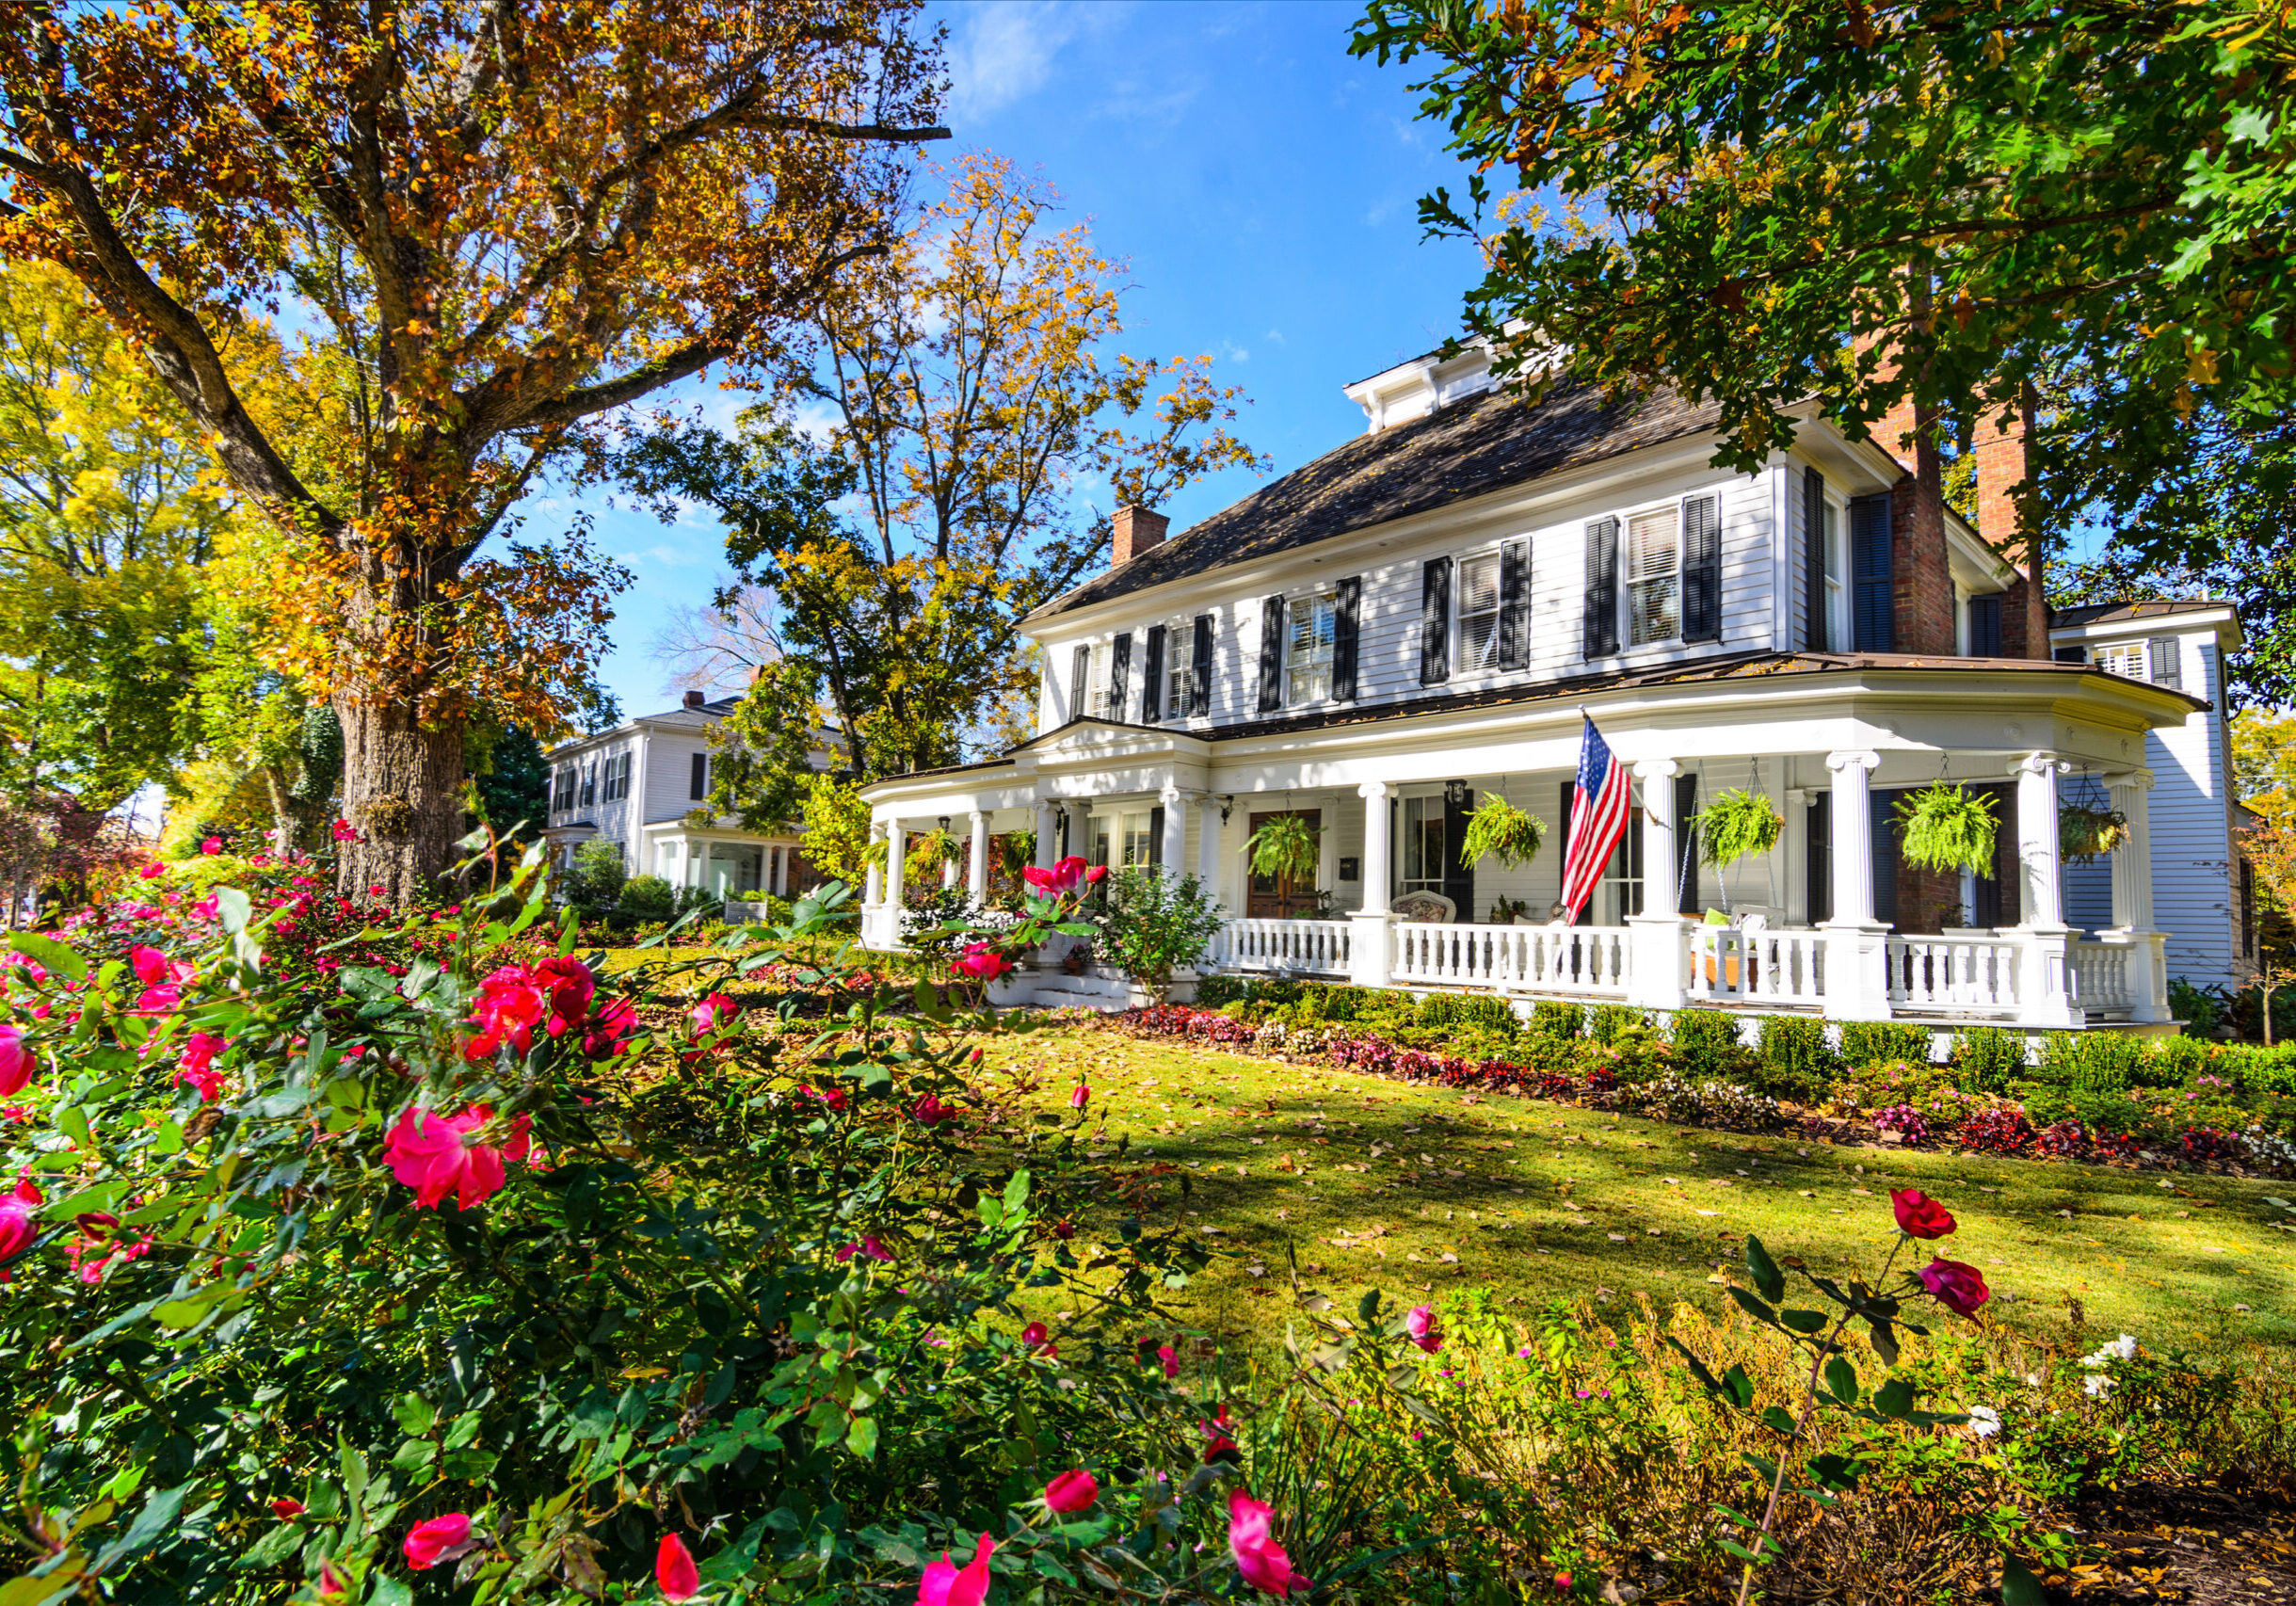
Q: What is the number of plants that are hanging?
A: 8